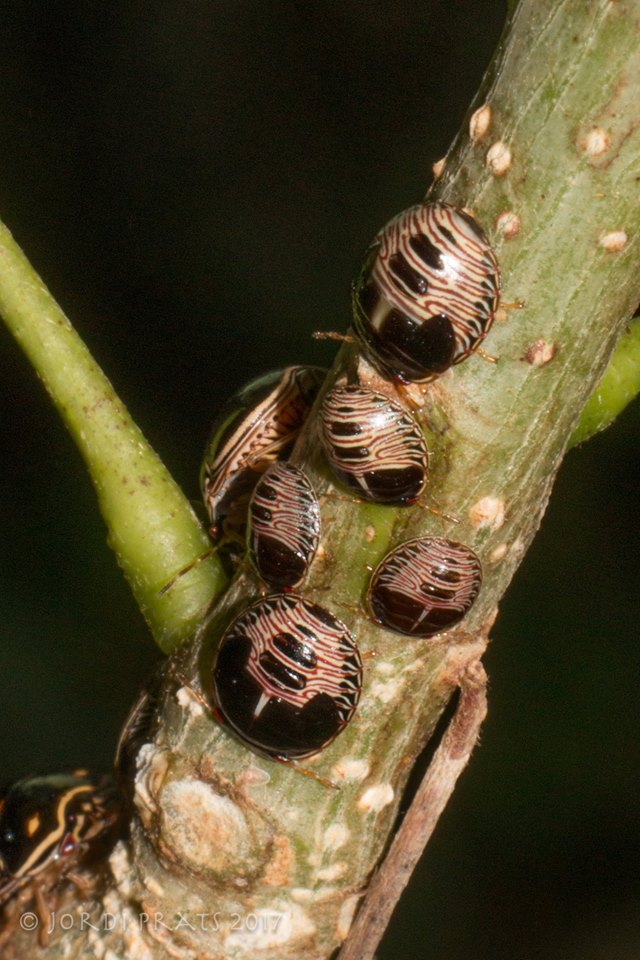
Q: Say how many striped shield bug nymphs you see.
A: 5